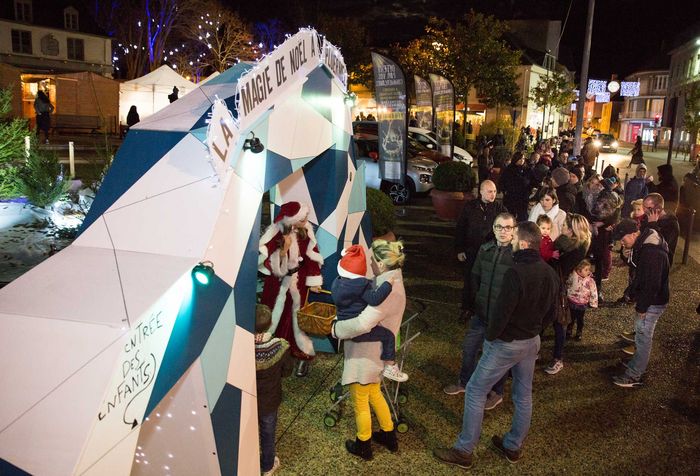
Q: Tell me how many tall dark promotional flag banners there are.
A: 3